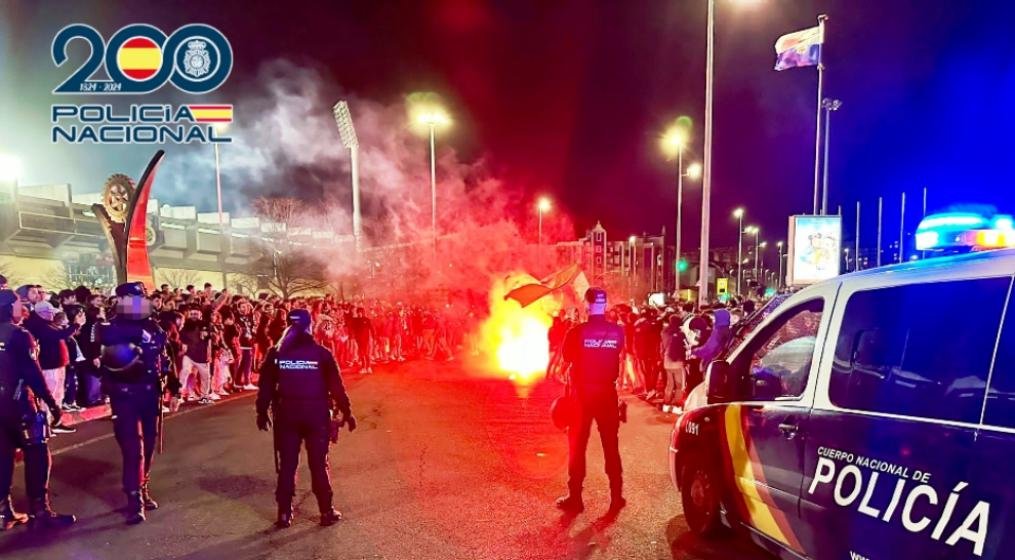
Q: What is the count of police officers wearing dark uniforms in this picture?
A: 4